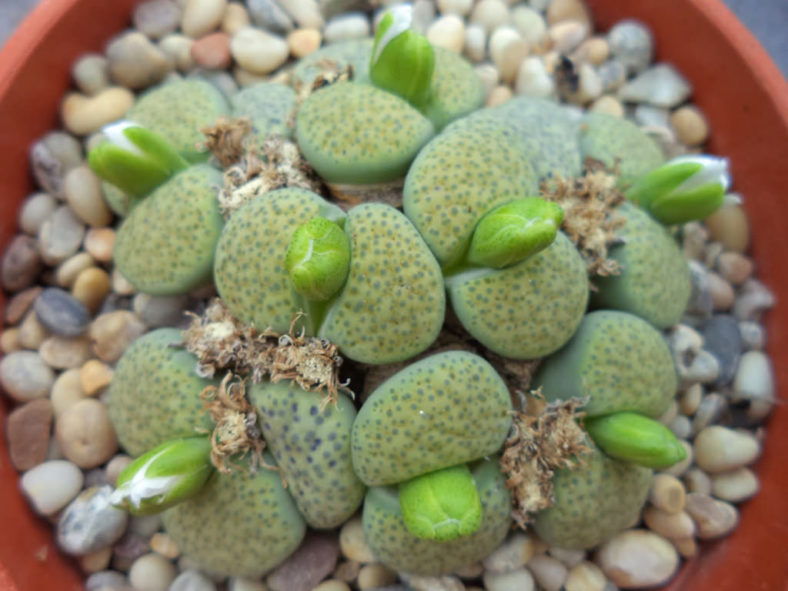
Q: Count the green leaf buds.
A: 8